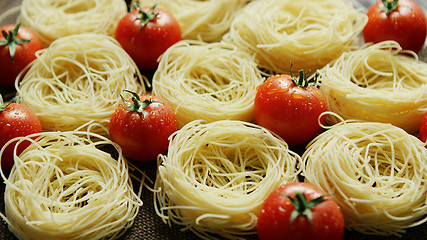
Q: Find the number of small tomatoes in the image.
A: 8